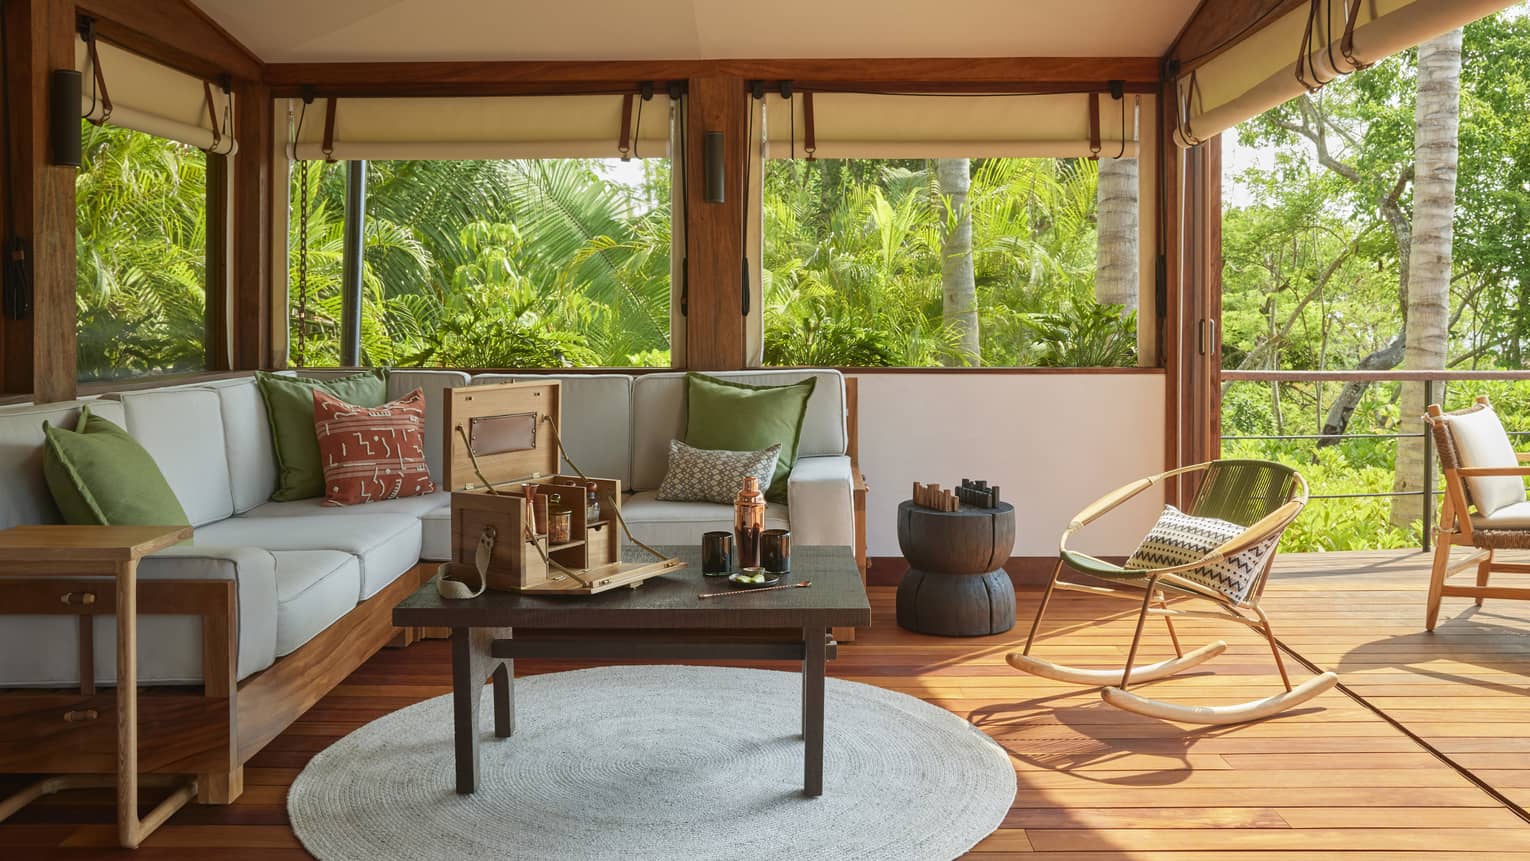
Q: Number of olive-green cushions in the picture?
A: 3